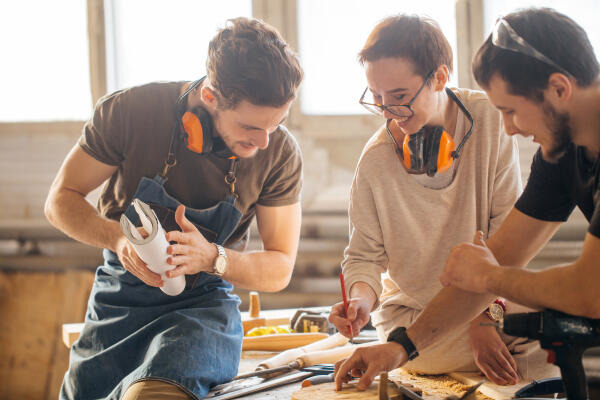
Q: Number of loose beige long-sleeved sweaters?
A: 1